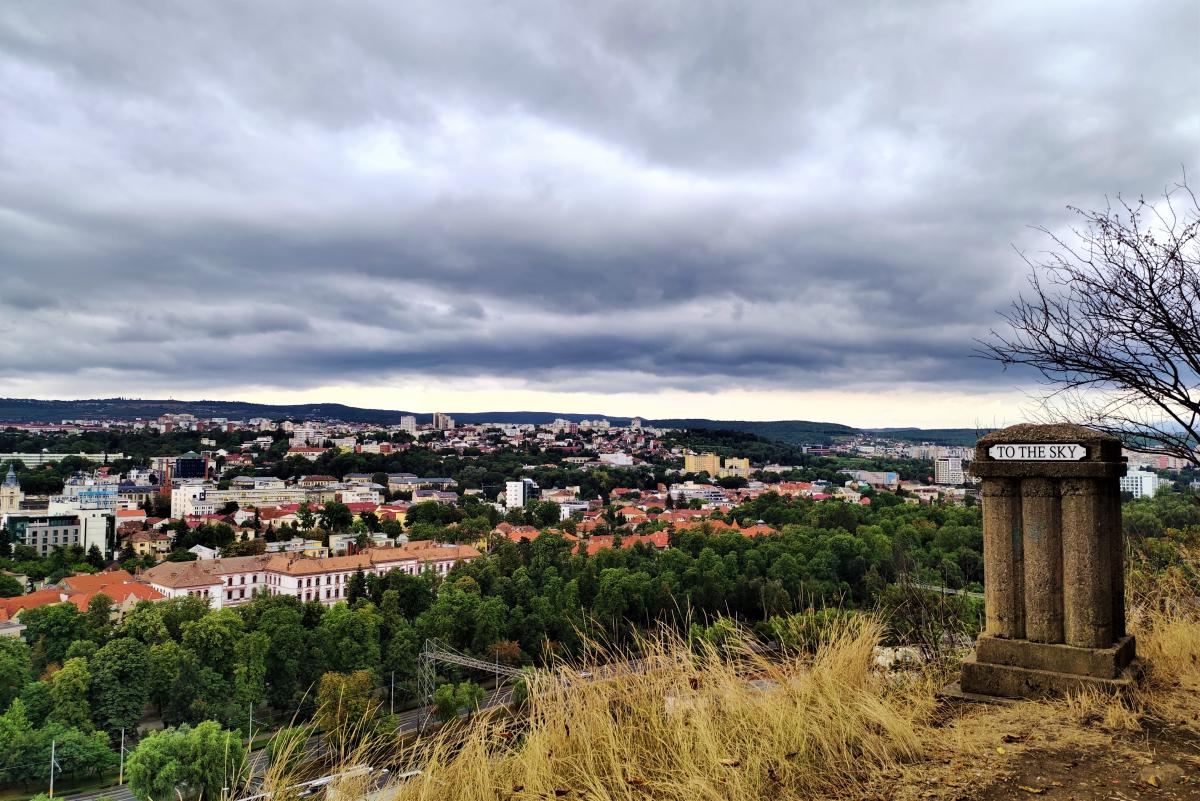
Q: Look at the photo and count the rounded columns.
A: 3